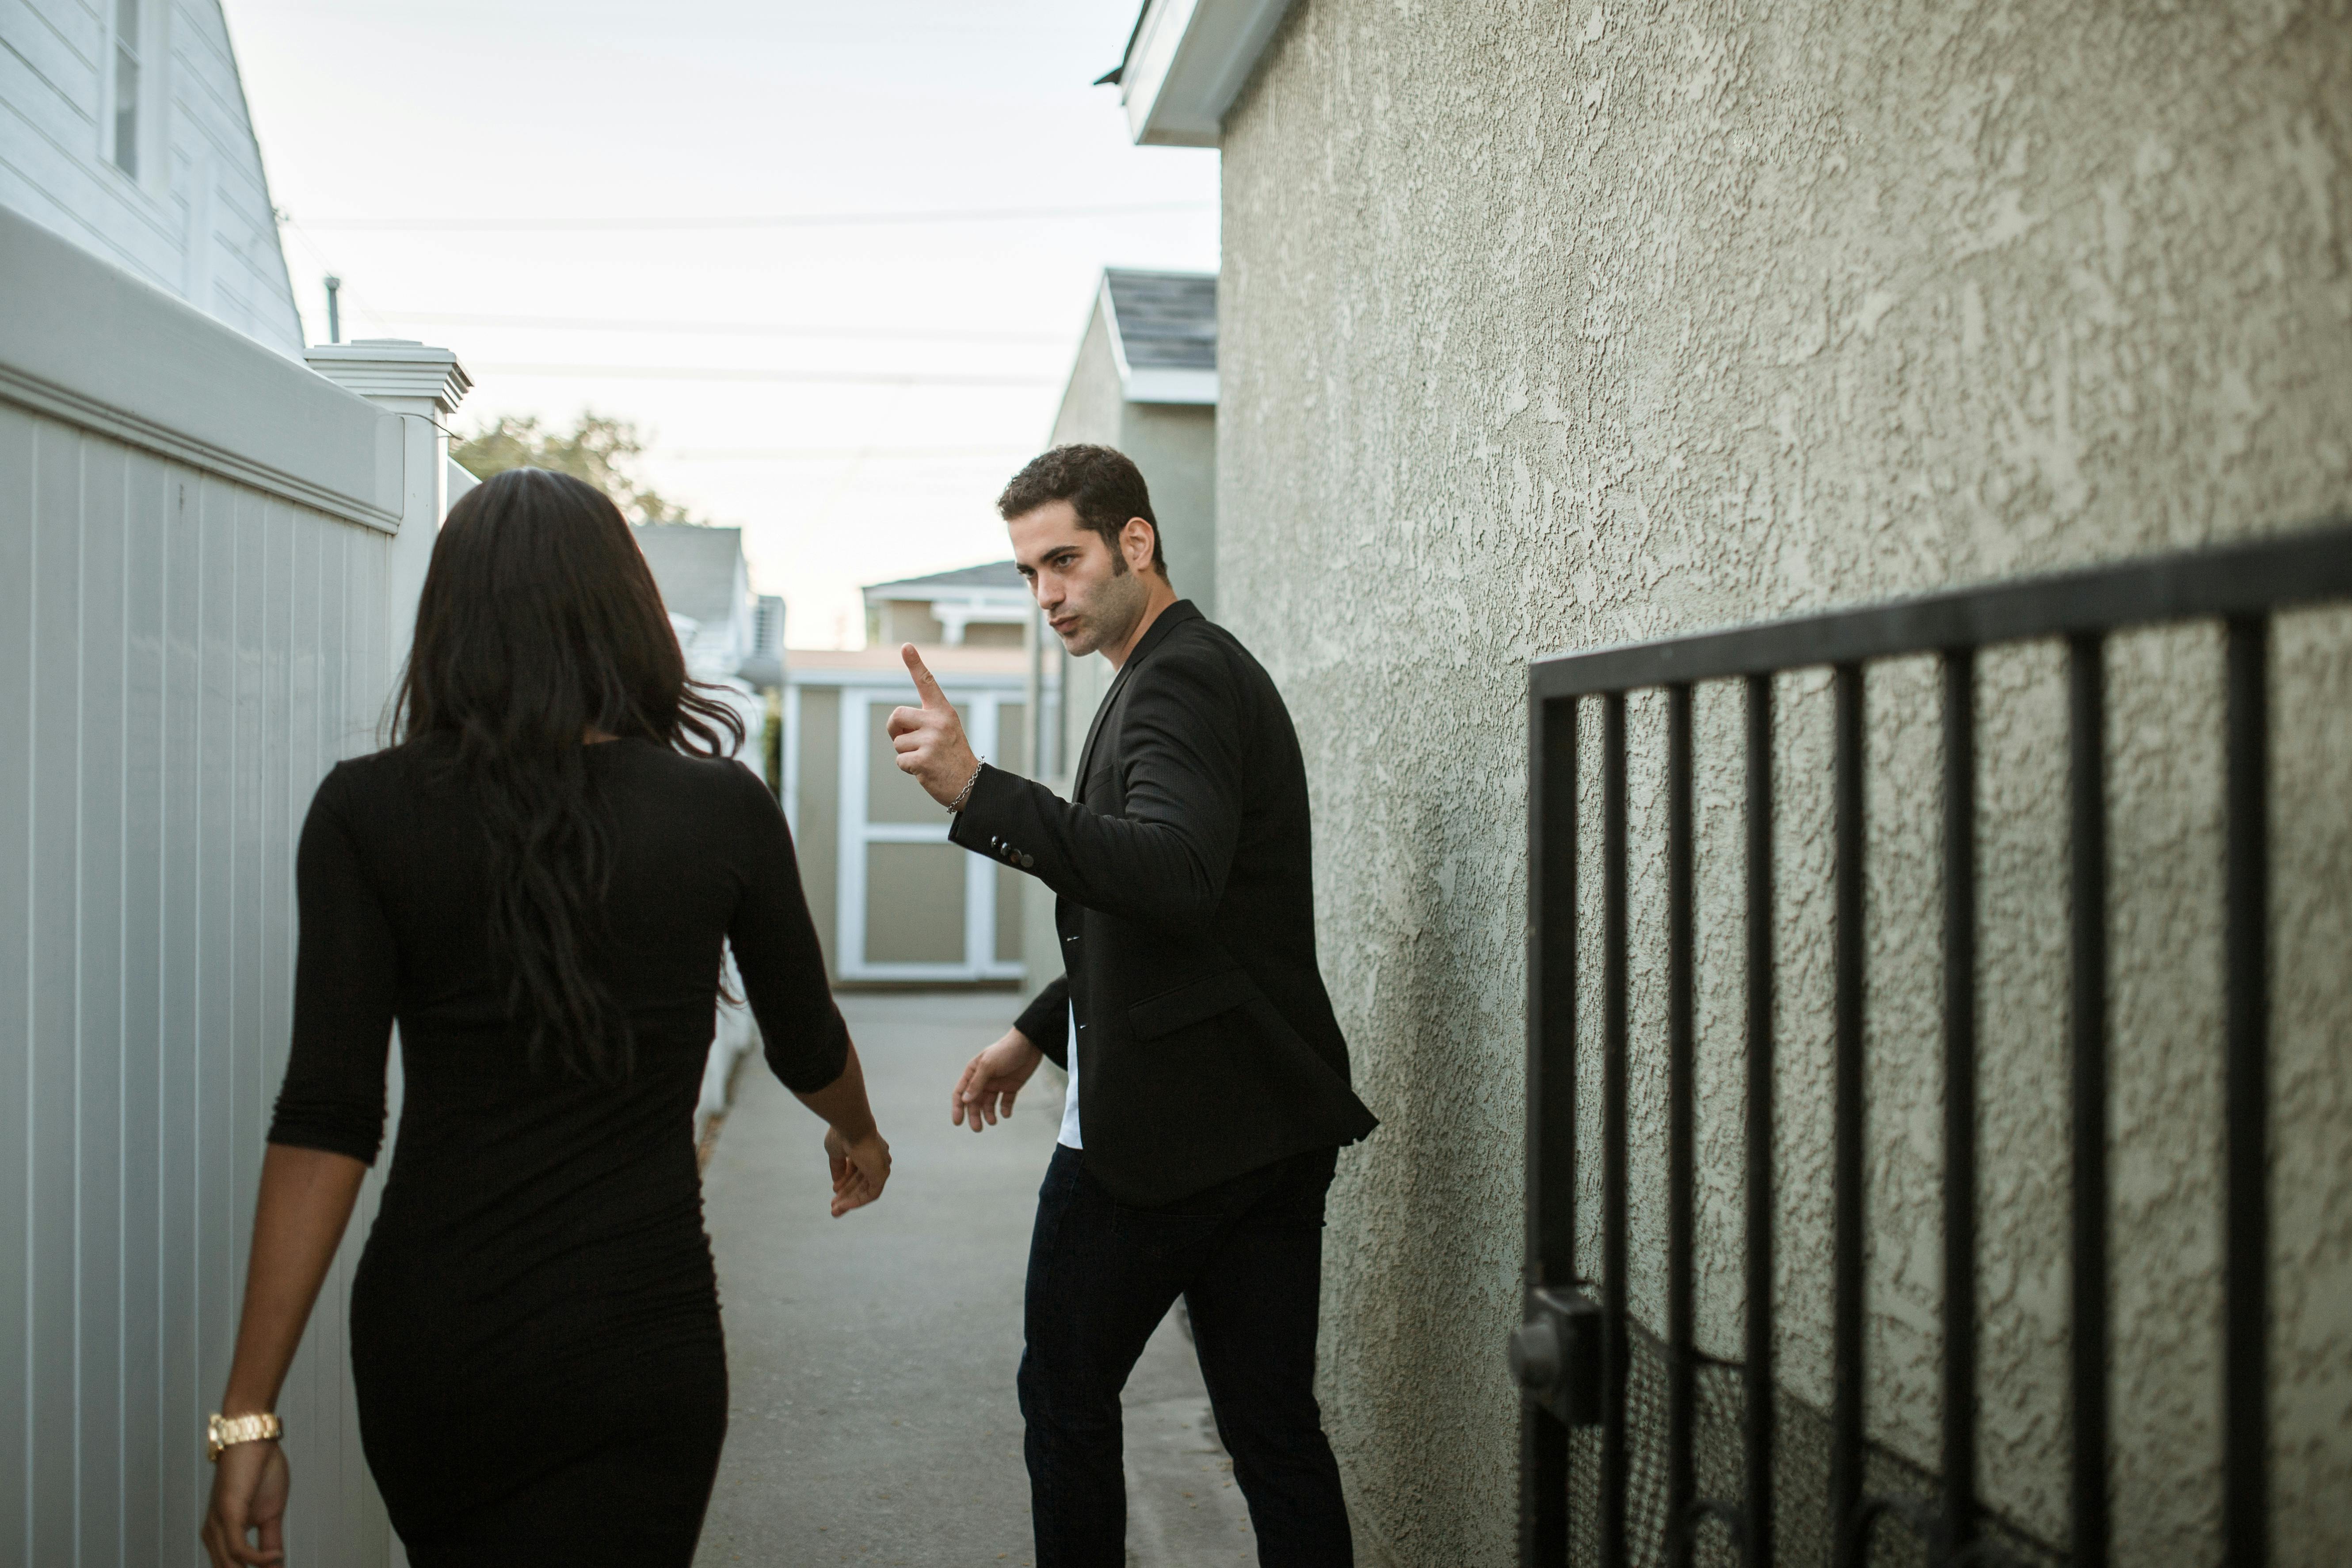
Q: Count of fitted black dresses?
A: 1